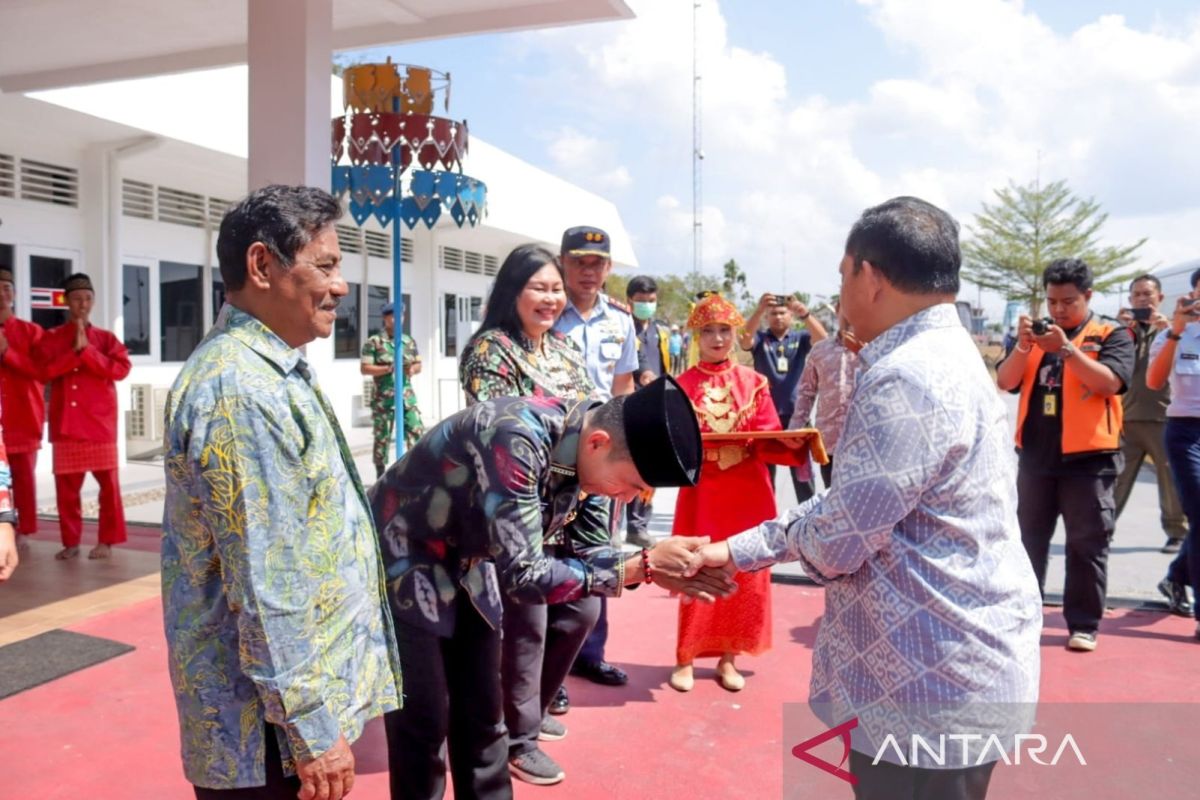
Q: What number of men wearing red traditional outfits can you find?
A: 2